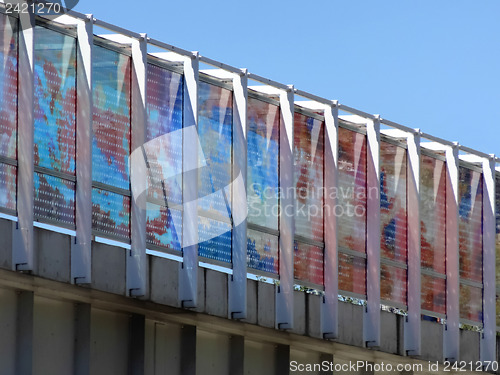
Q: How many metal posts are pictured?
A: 11